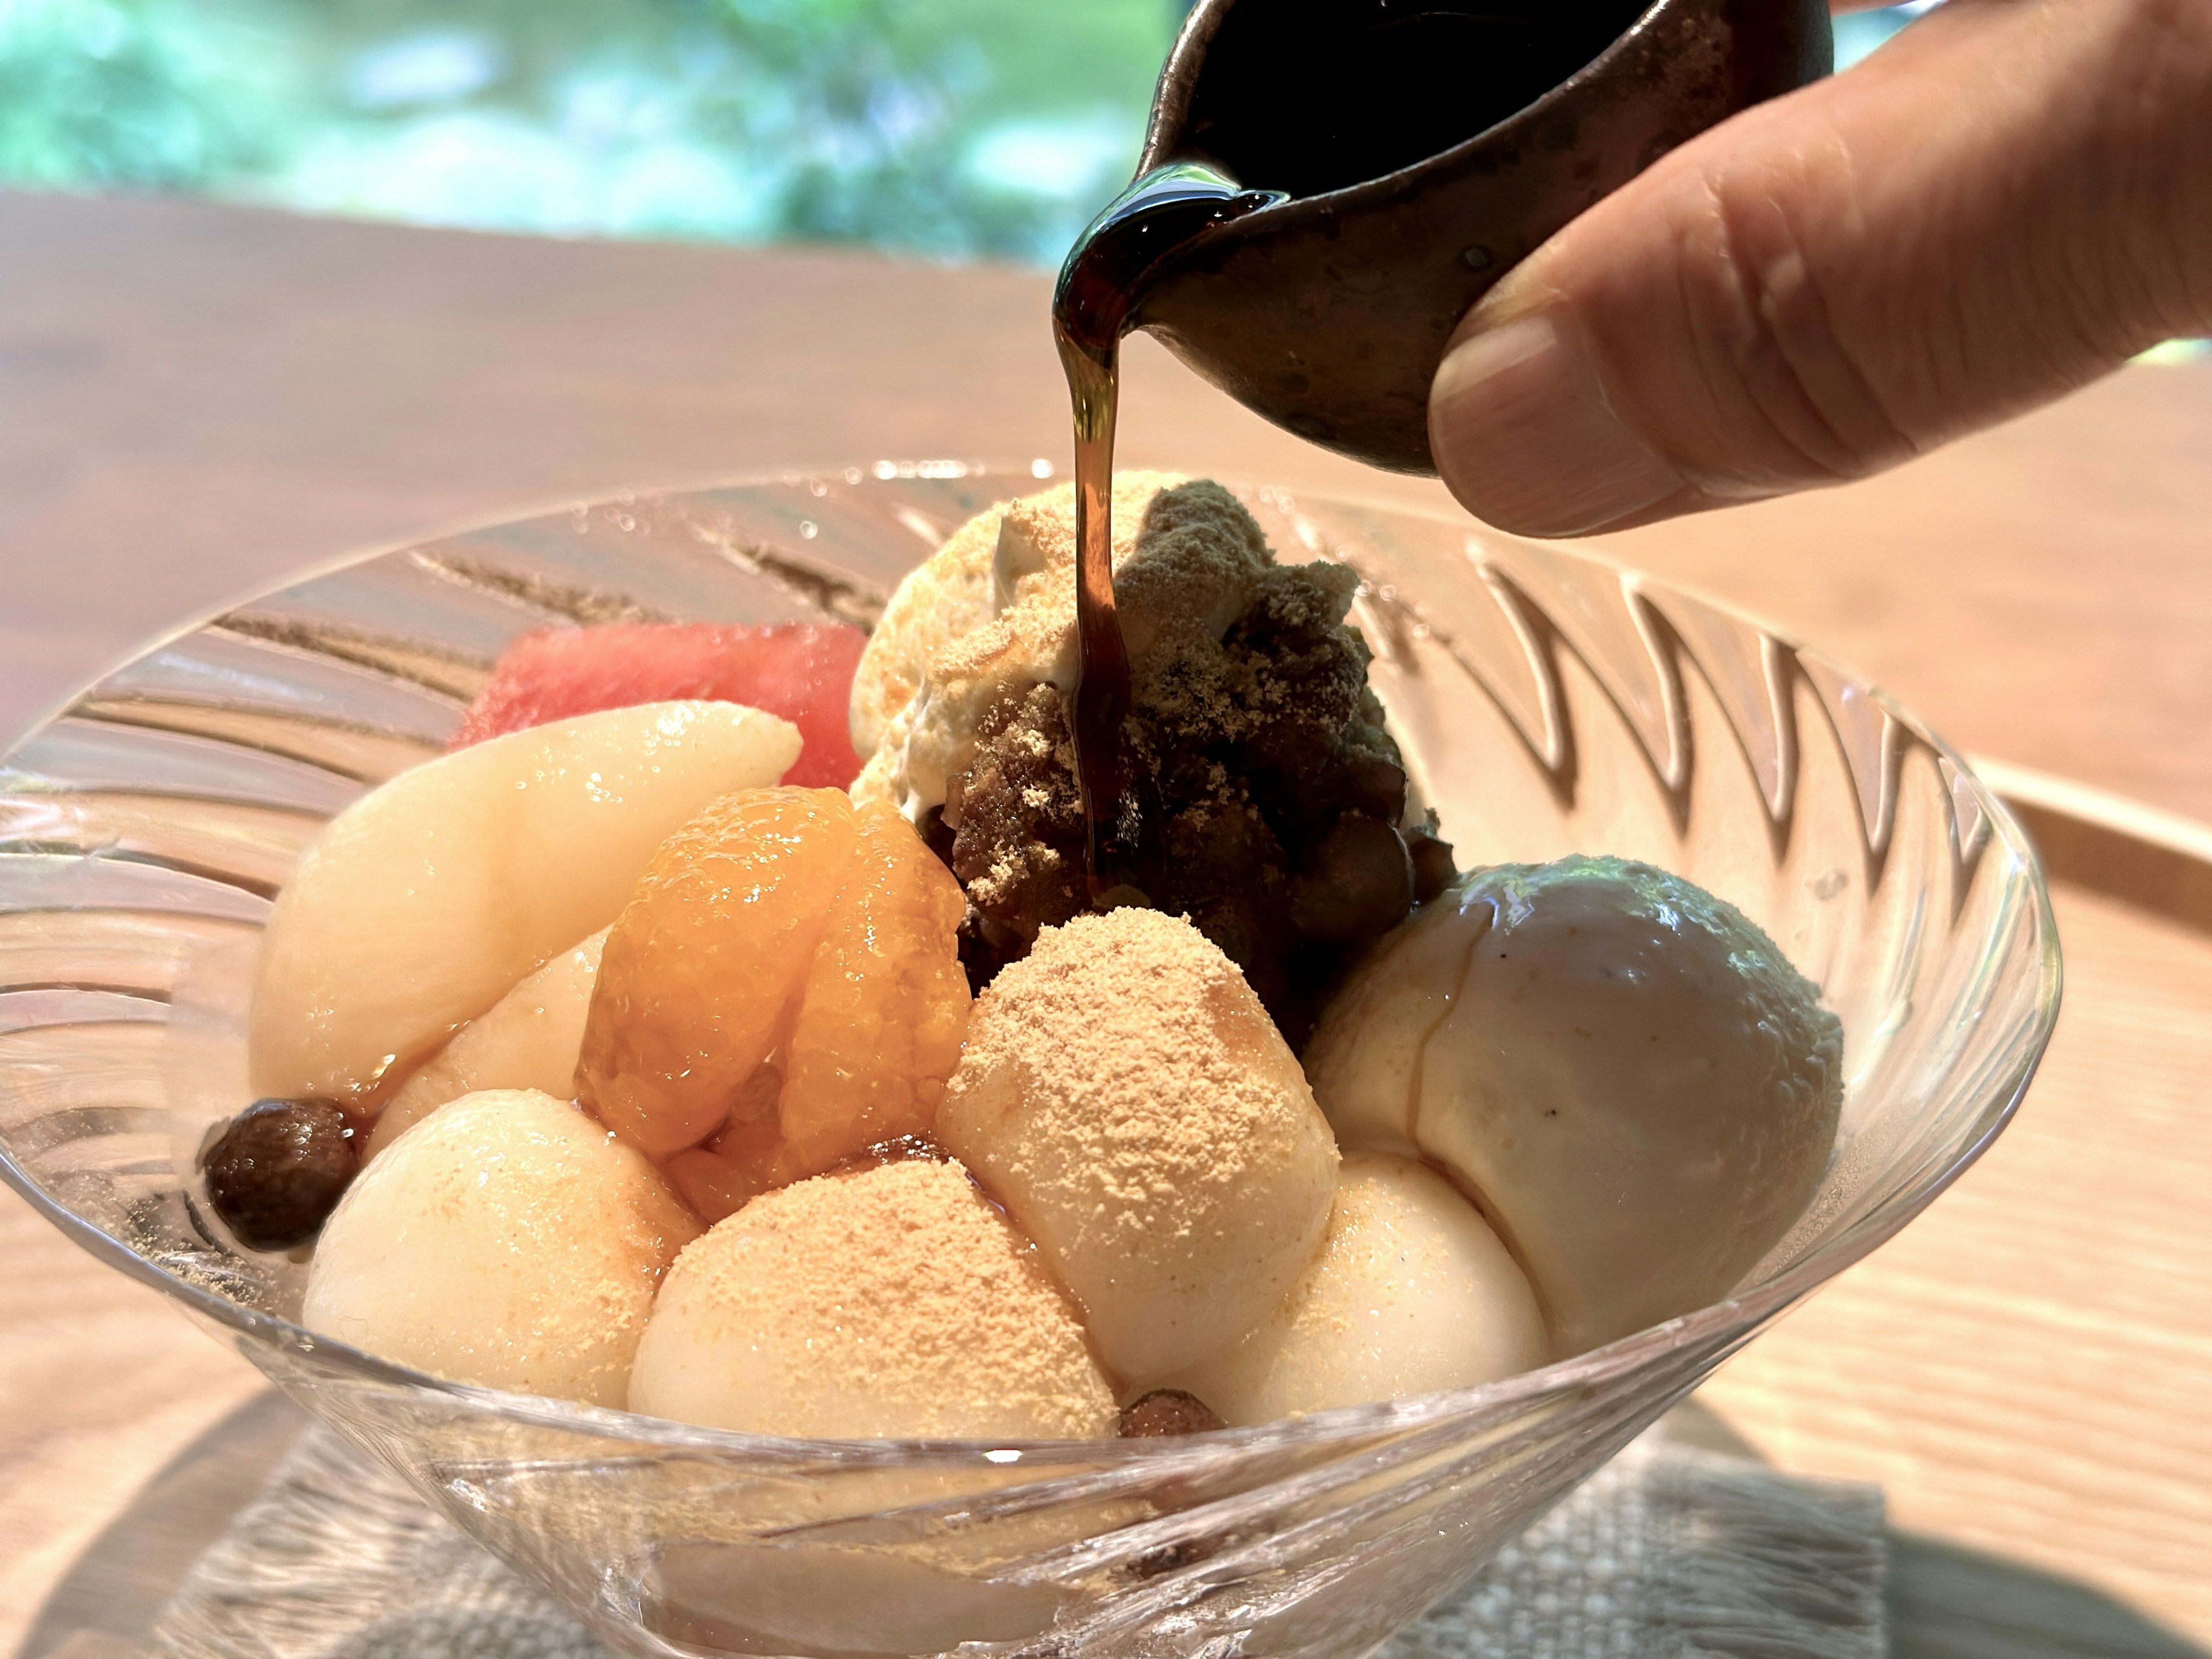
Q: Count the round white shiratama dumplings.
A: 4